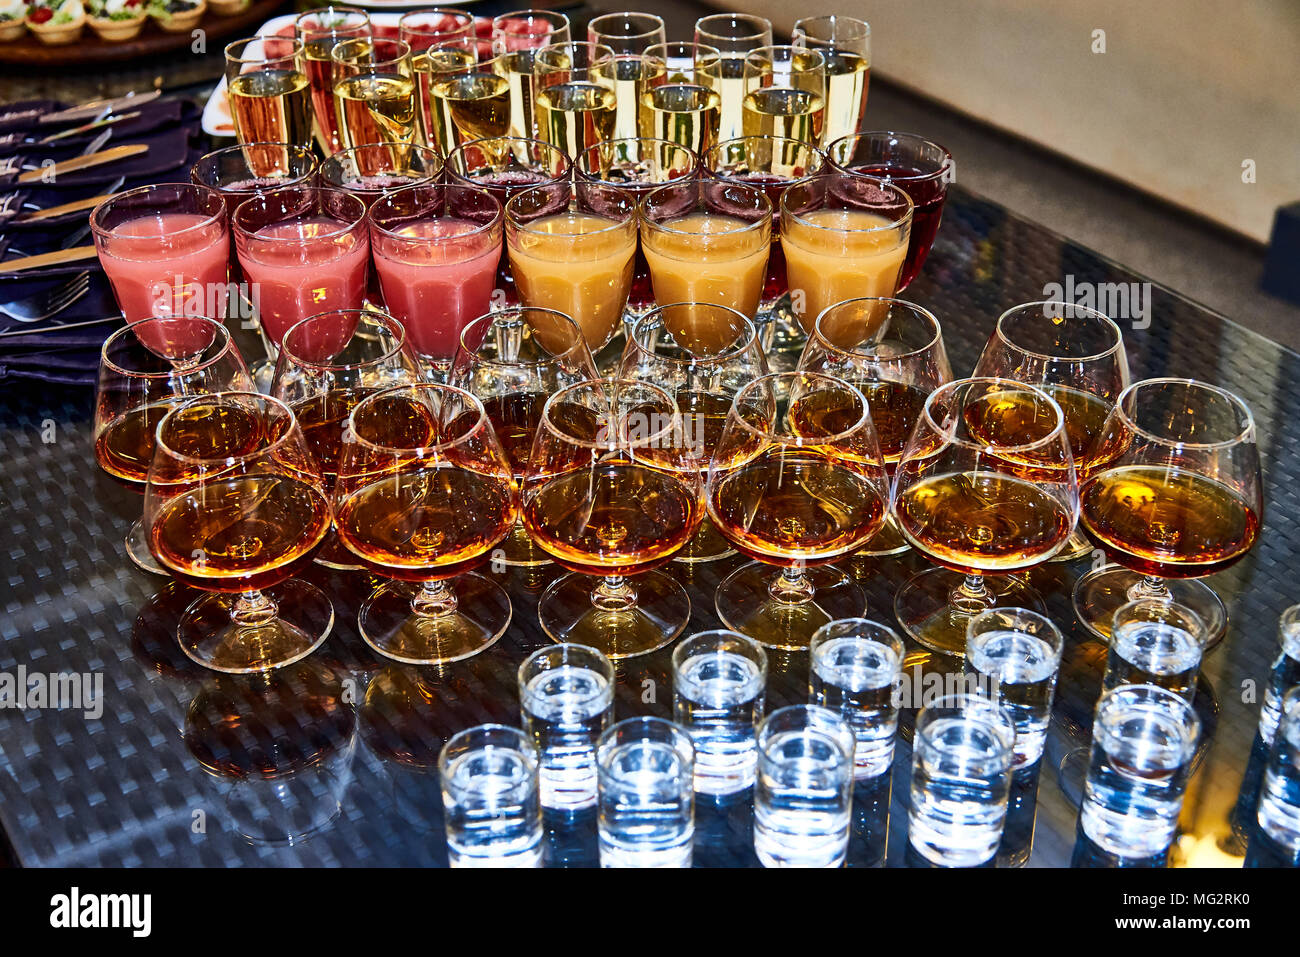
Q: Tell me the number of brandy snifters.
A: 12